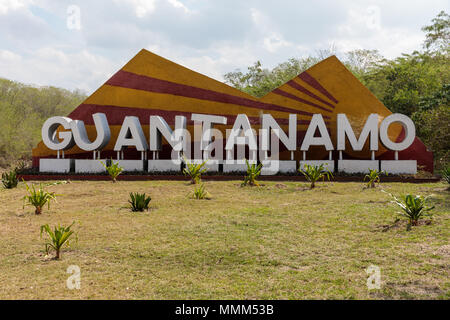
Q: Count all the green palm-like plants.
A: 12